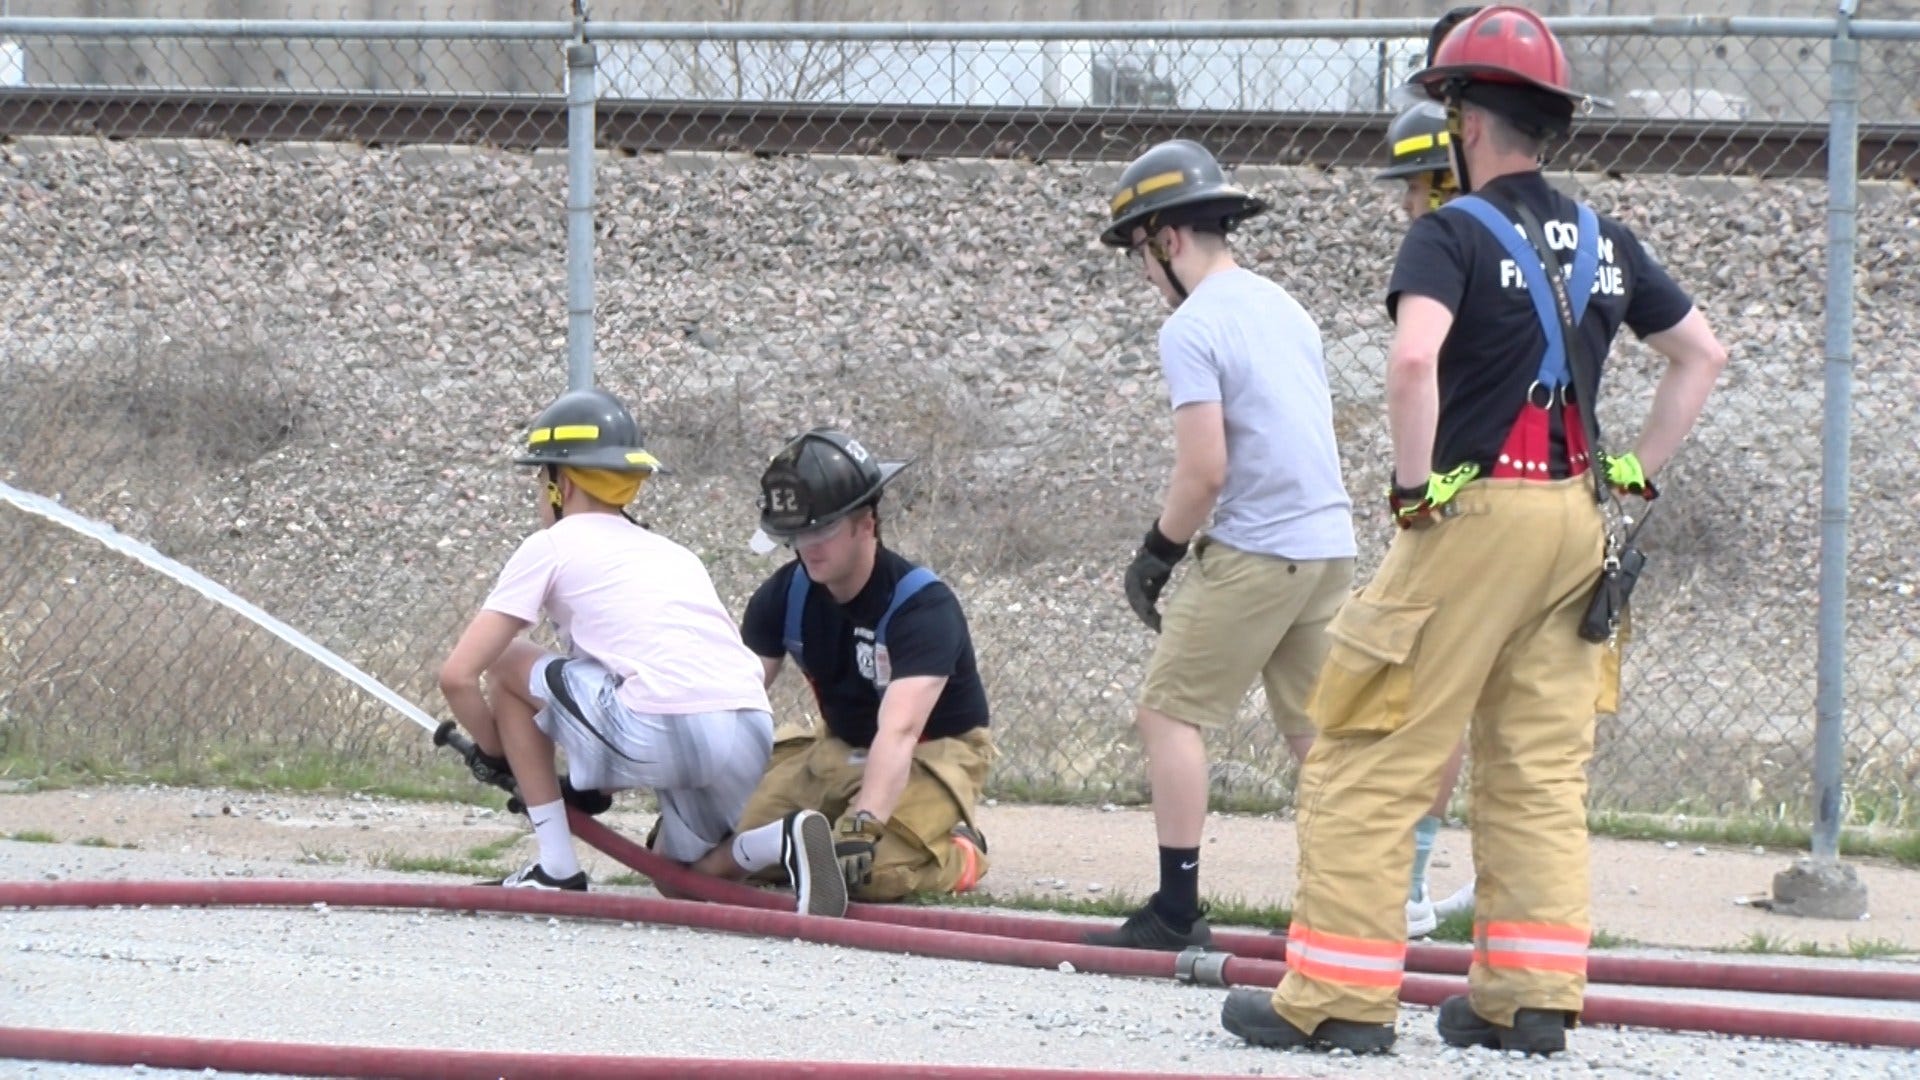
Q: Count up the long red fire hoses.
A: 3